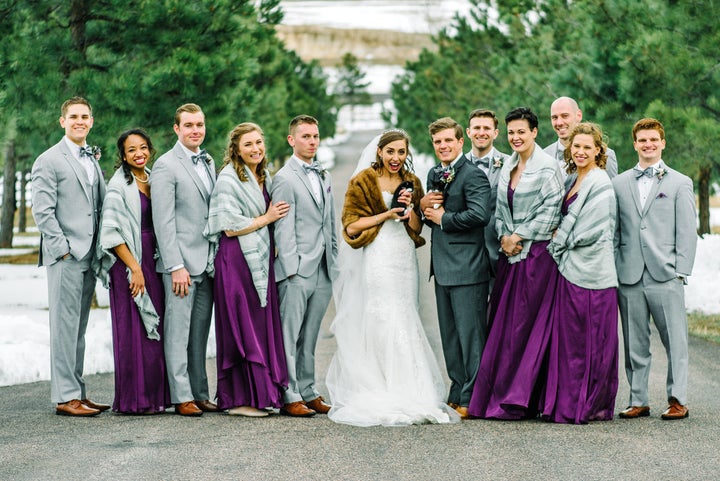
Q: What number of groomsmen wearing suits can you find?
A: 6